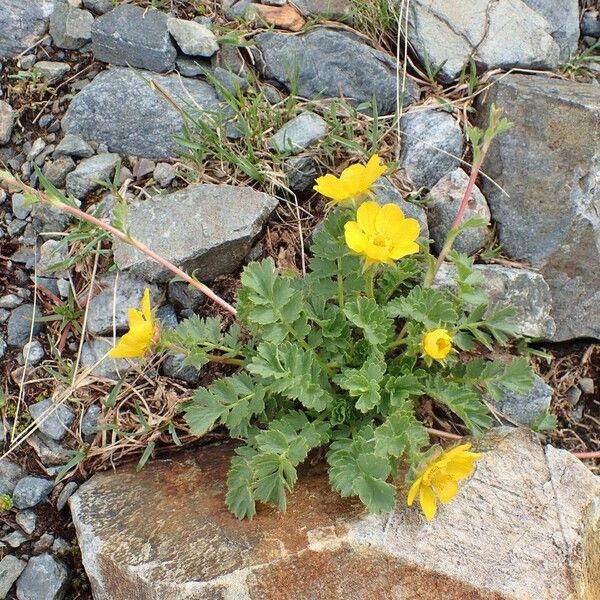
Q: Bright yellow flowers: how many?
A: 5